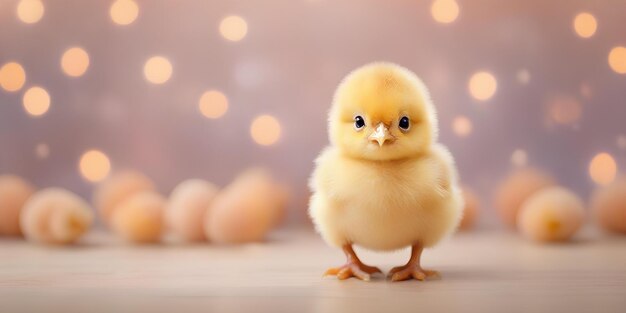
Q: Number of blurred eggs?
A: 11